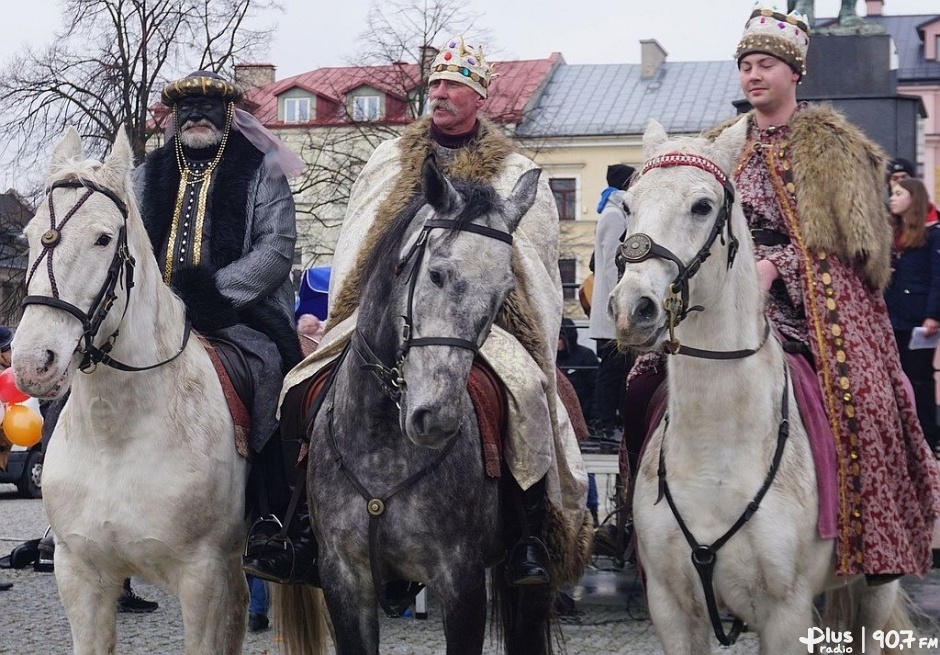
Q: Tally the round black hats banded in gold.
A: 1